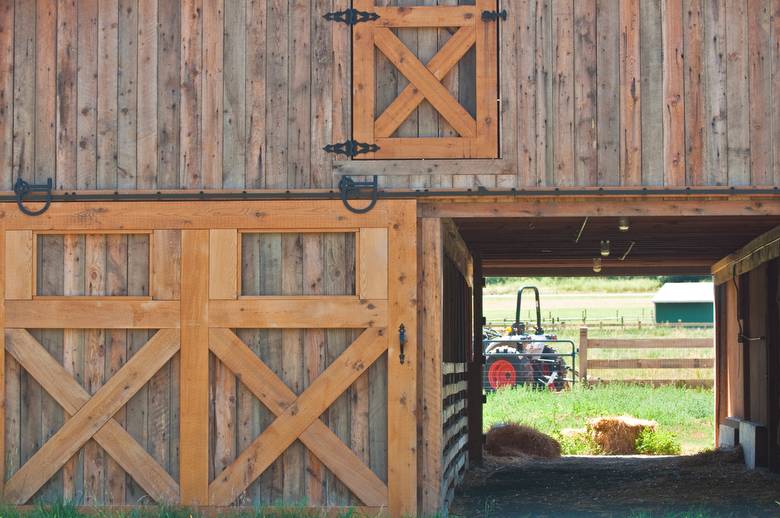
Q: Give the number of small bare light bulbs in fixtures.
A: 3